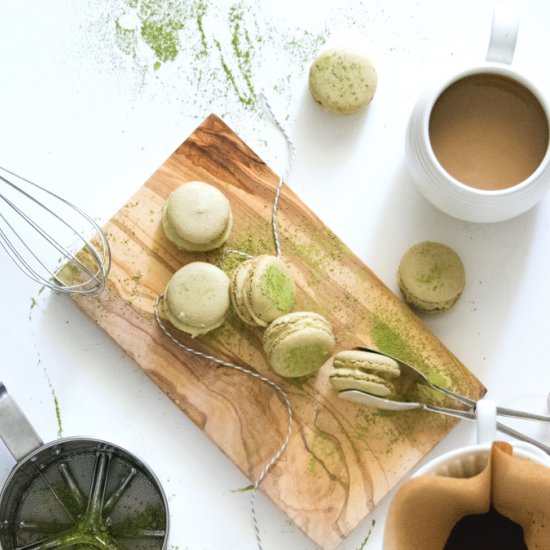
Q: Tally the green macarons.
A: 7